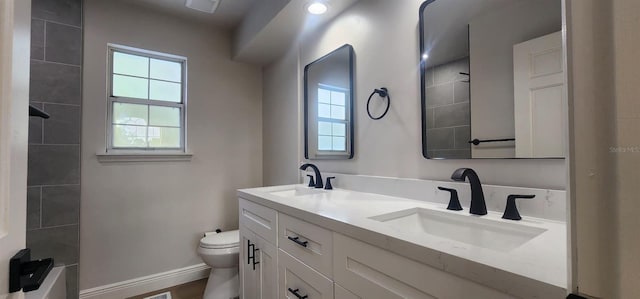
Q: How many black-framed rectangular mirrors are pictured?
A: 2